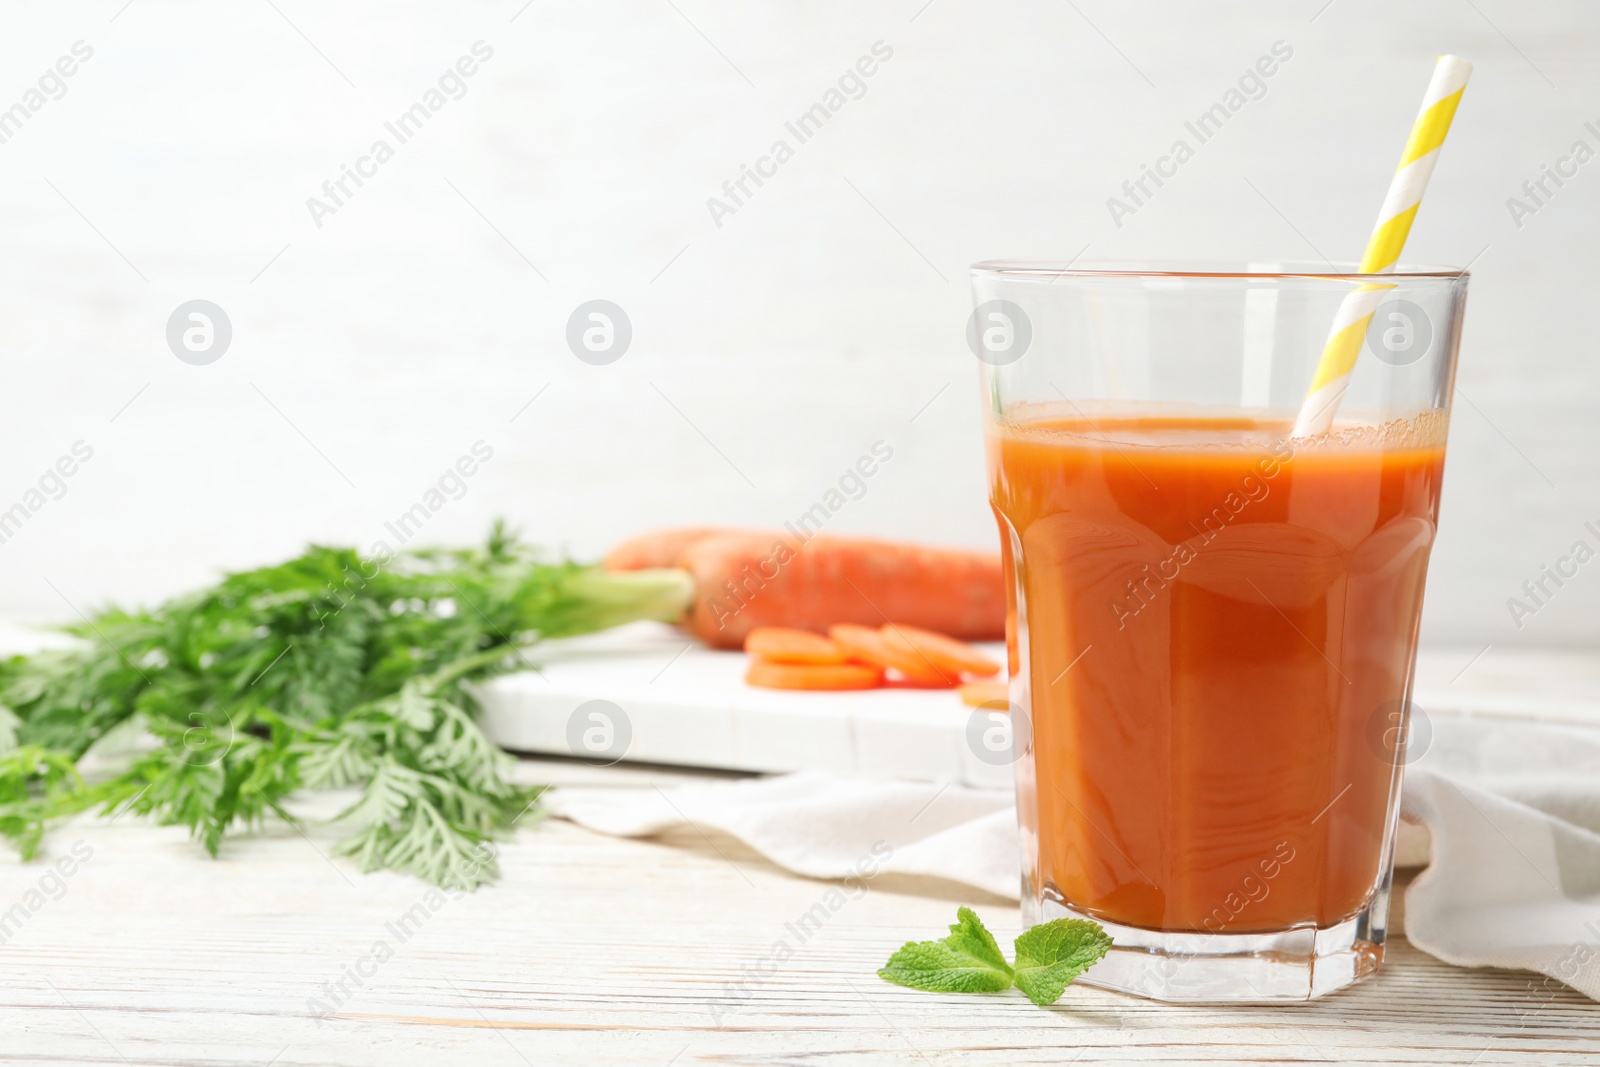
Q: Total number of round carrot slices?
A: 5